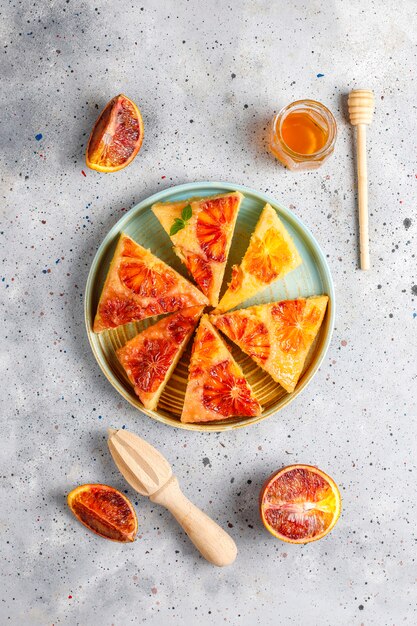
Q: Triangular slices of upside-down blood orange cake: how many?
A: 6